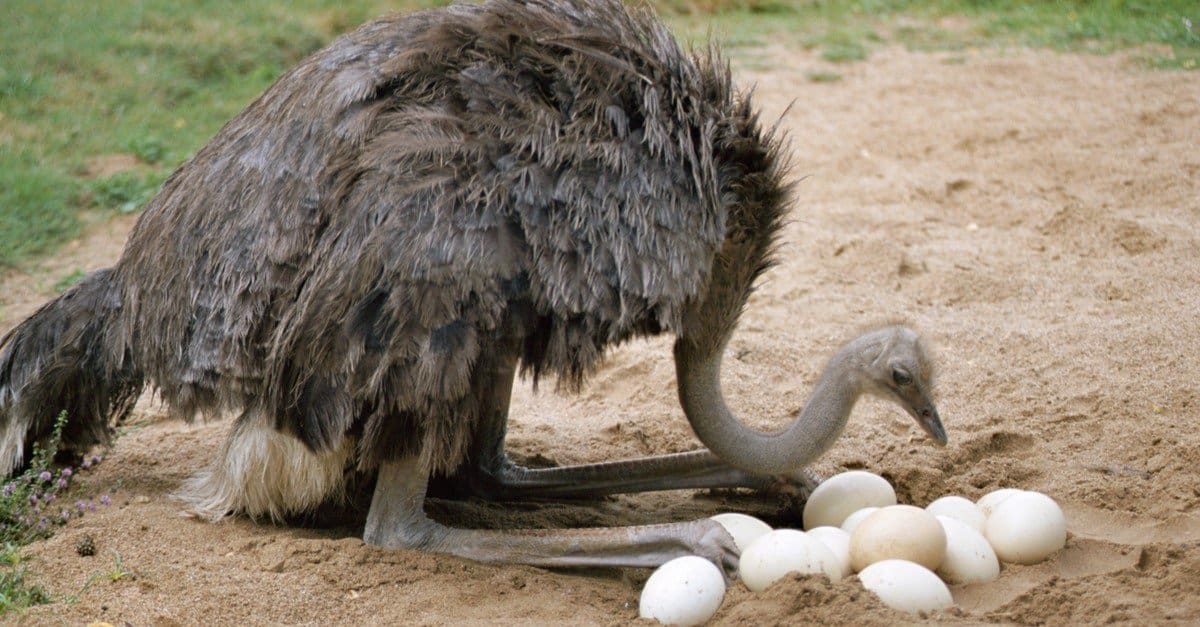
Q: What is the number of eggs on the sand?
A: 12